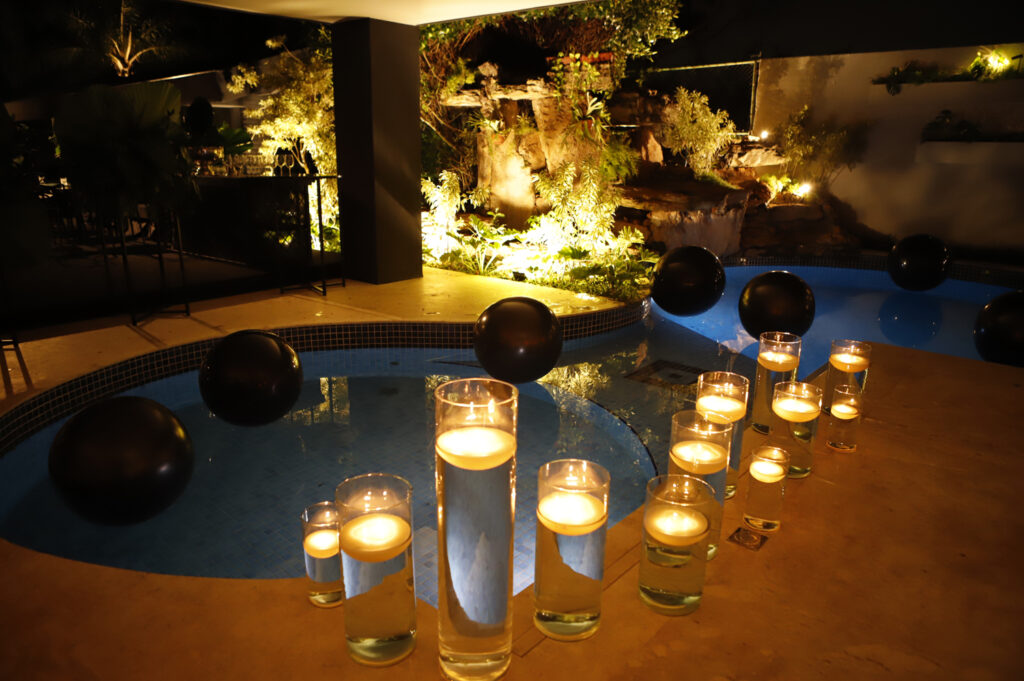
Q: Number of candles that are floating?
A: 12